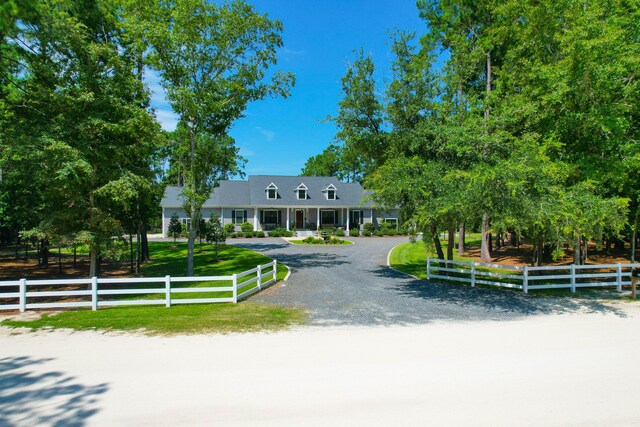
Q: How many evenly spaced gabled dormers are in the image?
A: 3